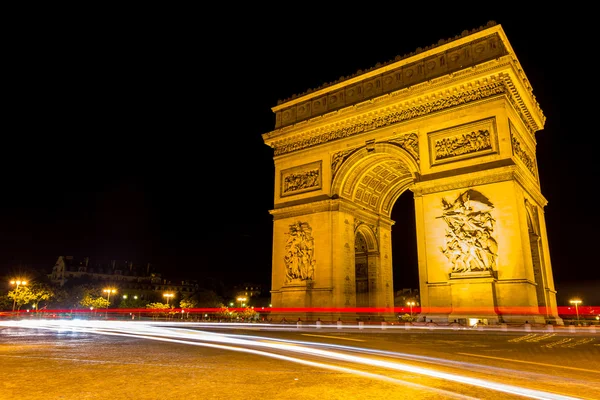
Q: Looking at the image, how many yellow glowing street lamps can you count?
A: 6